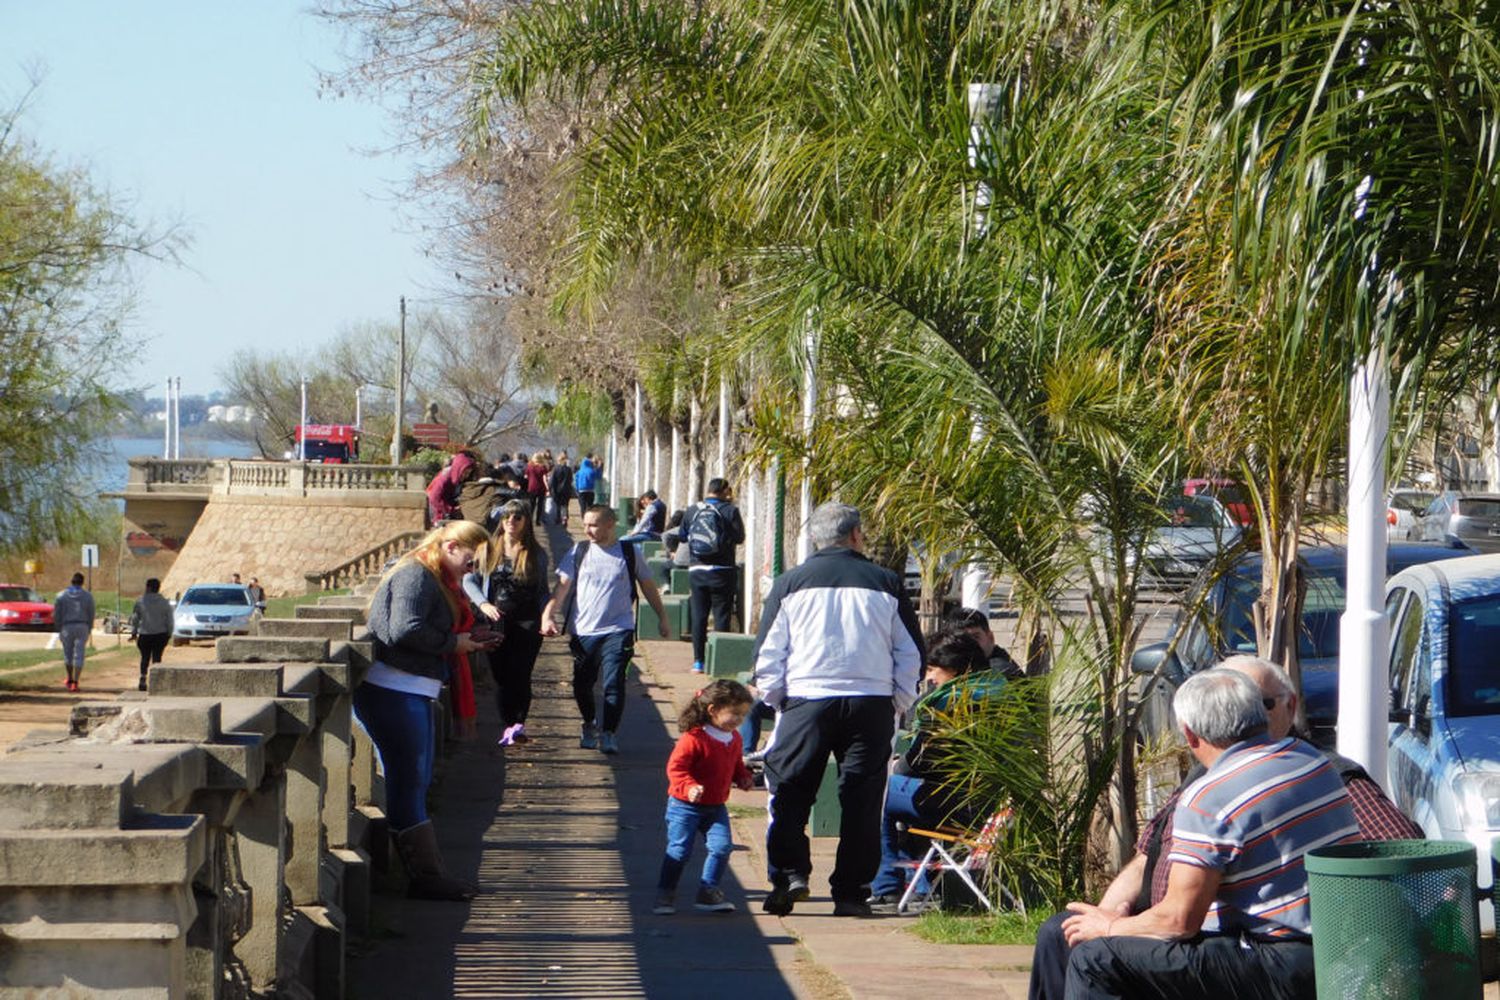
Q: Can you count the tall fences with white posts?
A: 0